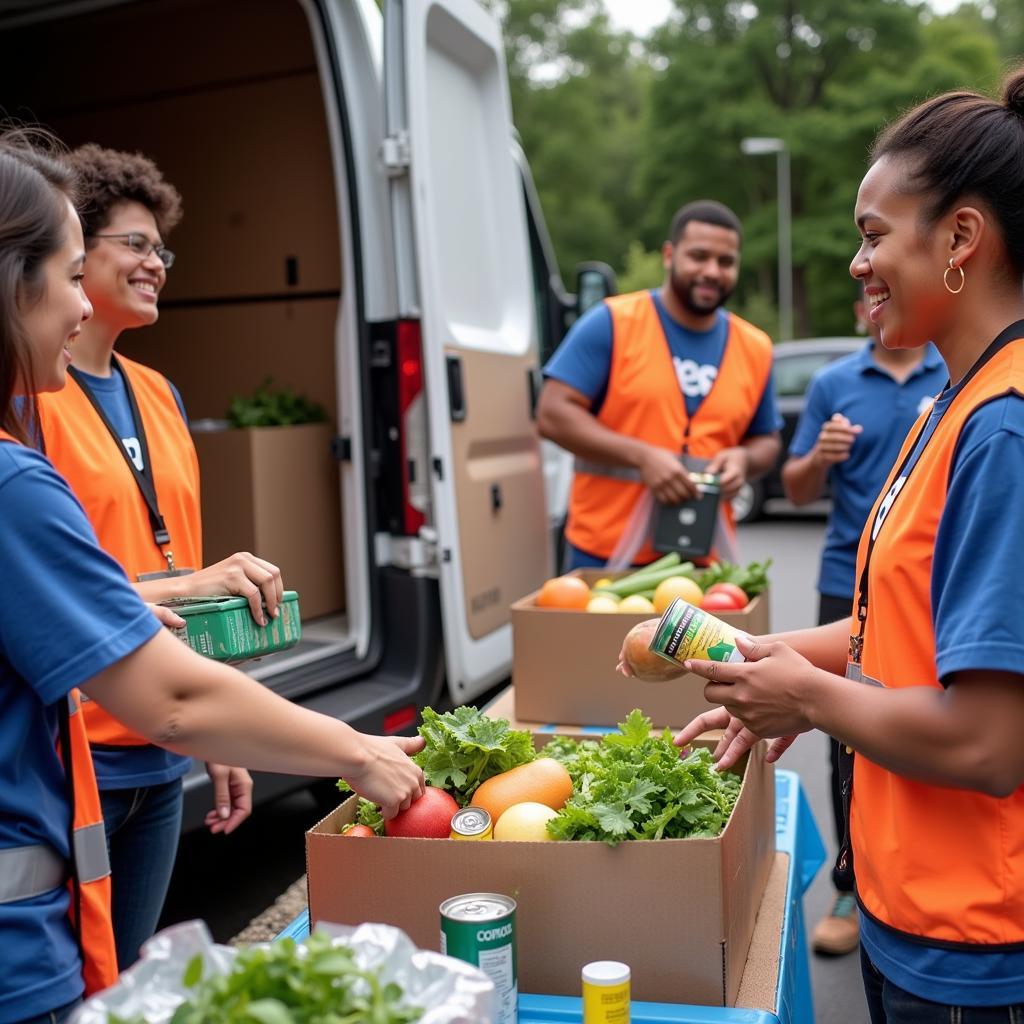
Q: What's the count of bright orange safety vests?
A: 4